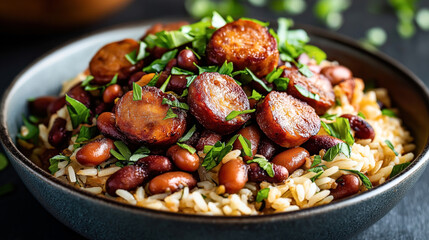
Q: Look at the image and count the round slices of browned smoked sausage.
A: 6